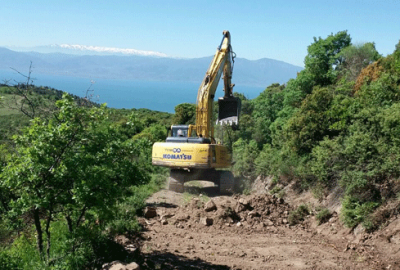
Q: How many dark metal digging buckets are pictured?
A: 1